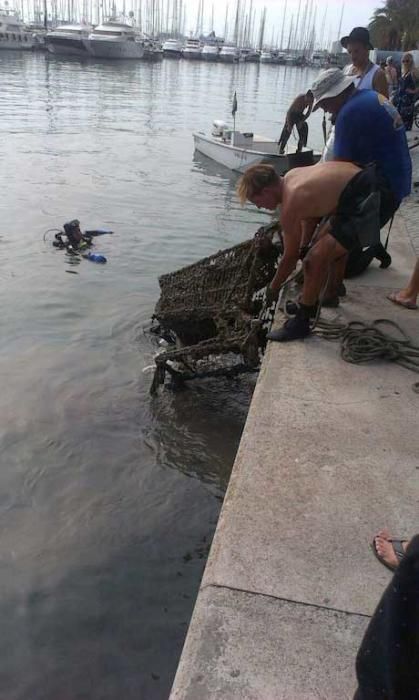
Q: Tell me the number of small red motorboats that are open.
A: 0